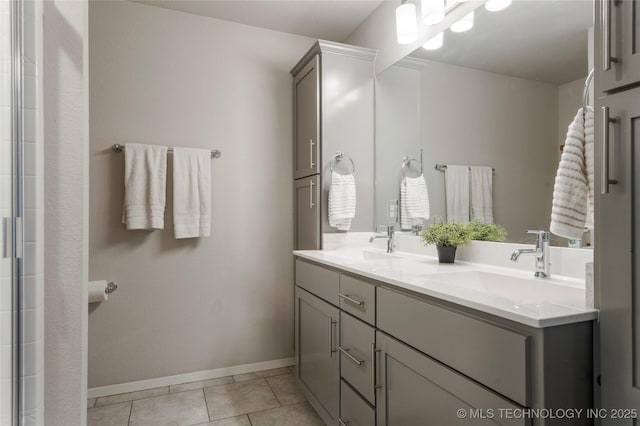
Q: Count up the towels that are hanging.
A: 4